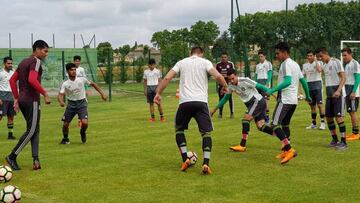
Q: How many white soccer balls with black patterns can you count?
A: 3